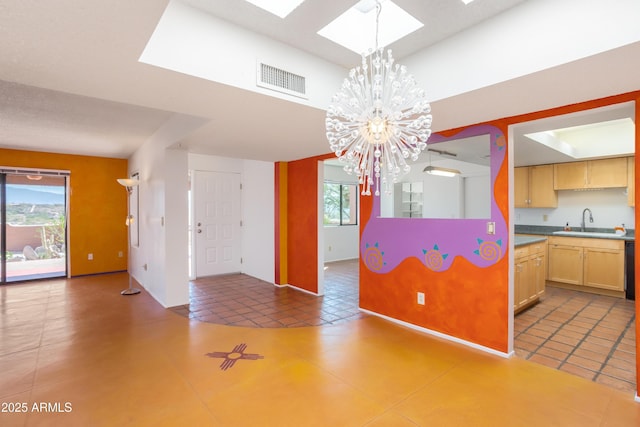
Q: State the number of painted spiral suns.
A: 4